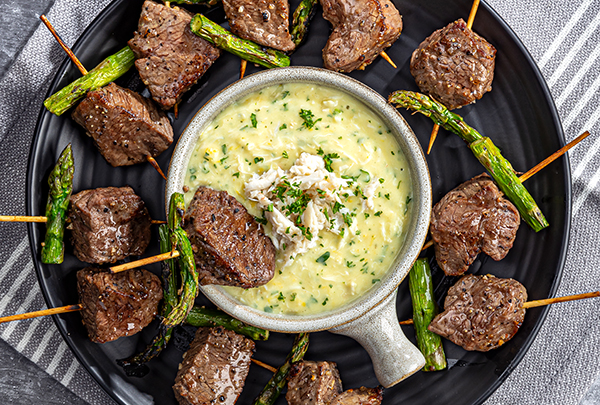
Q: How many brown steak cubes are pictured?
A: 13